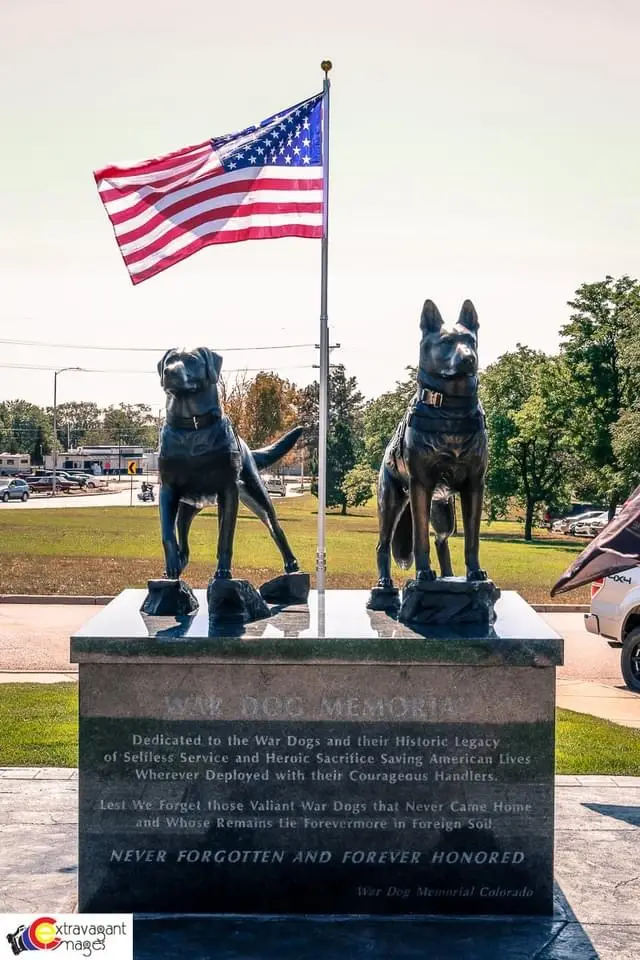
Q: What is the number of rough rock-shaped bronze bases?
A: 5